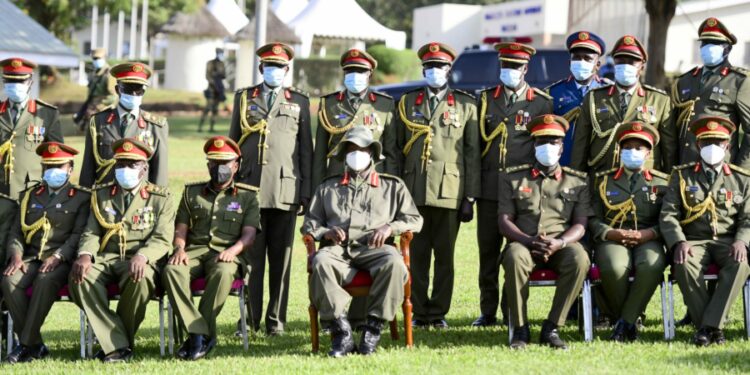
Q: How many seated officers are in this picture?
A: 7